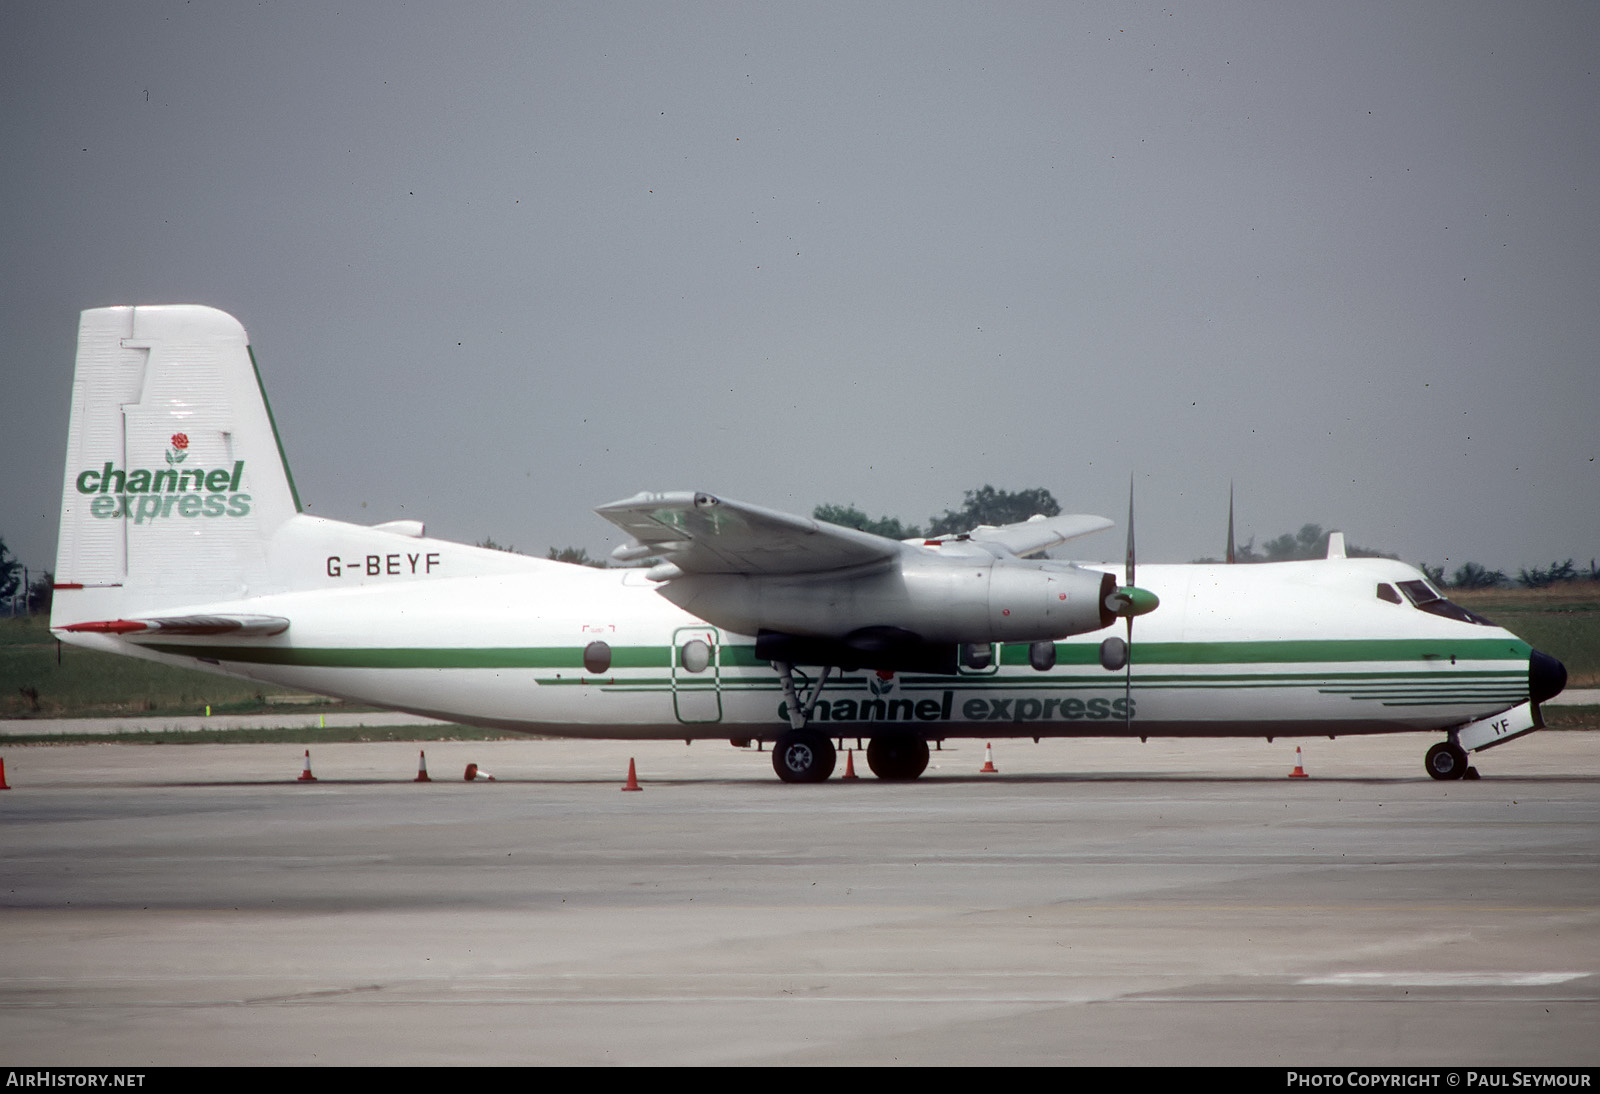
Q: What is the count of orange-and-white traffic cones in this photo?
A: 5